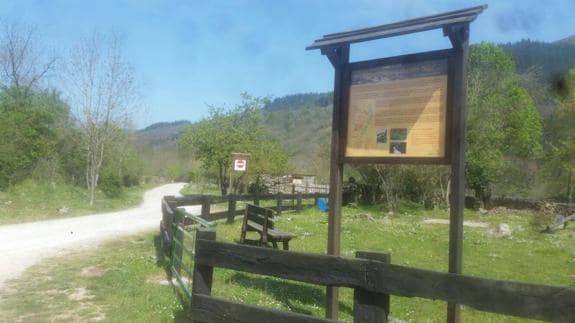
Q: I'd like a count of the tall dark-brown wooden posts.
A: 2